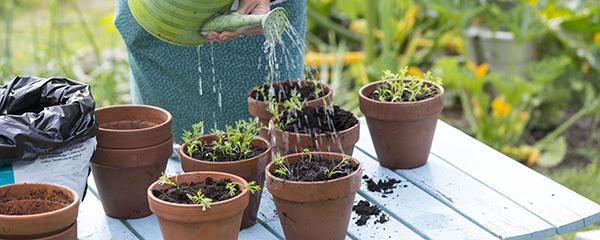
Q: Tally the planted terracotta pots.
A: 6